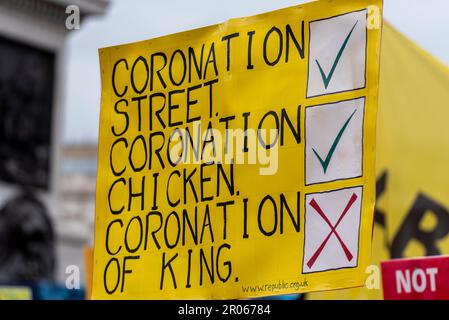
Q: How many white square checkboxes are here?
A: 3